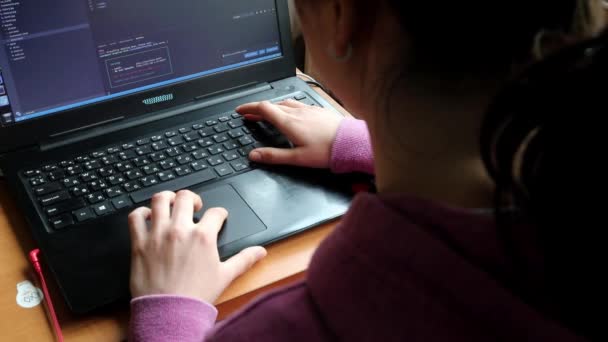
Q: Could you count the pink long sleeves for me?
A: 2